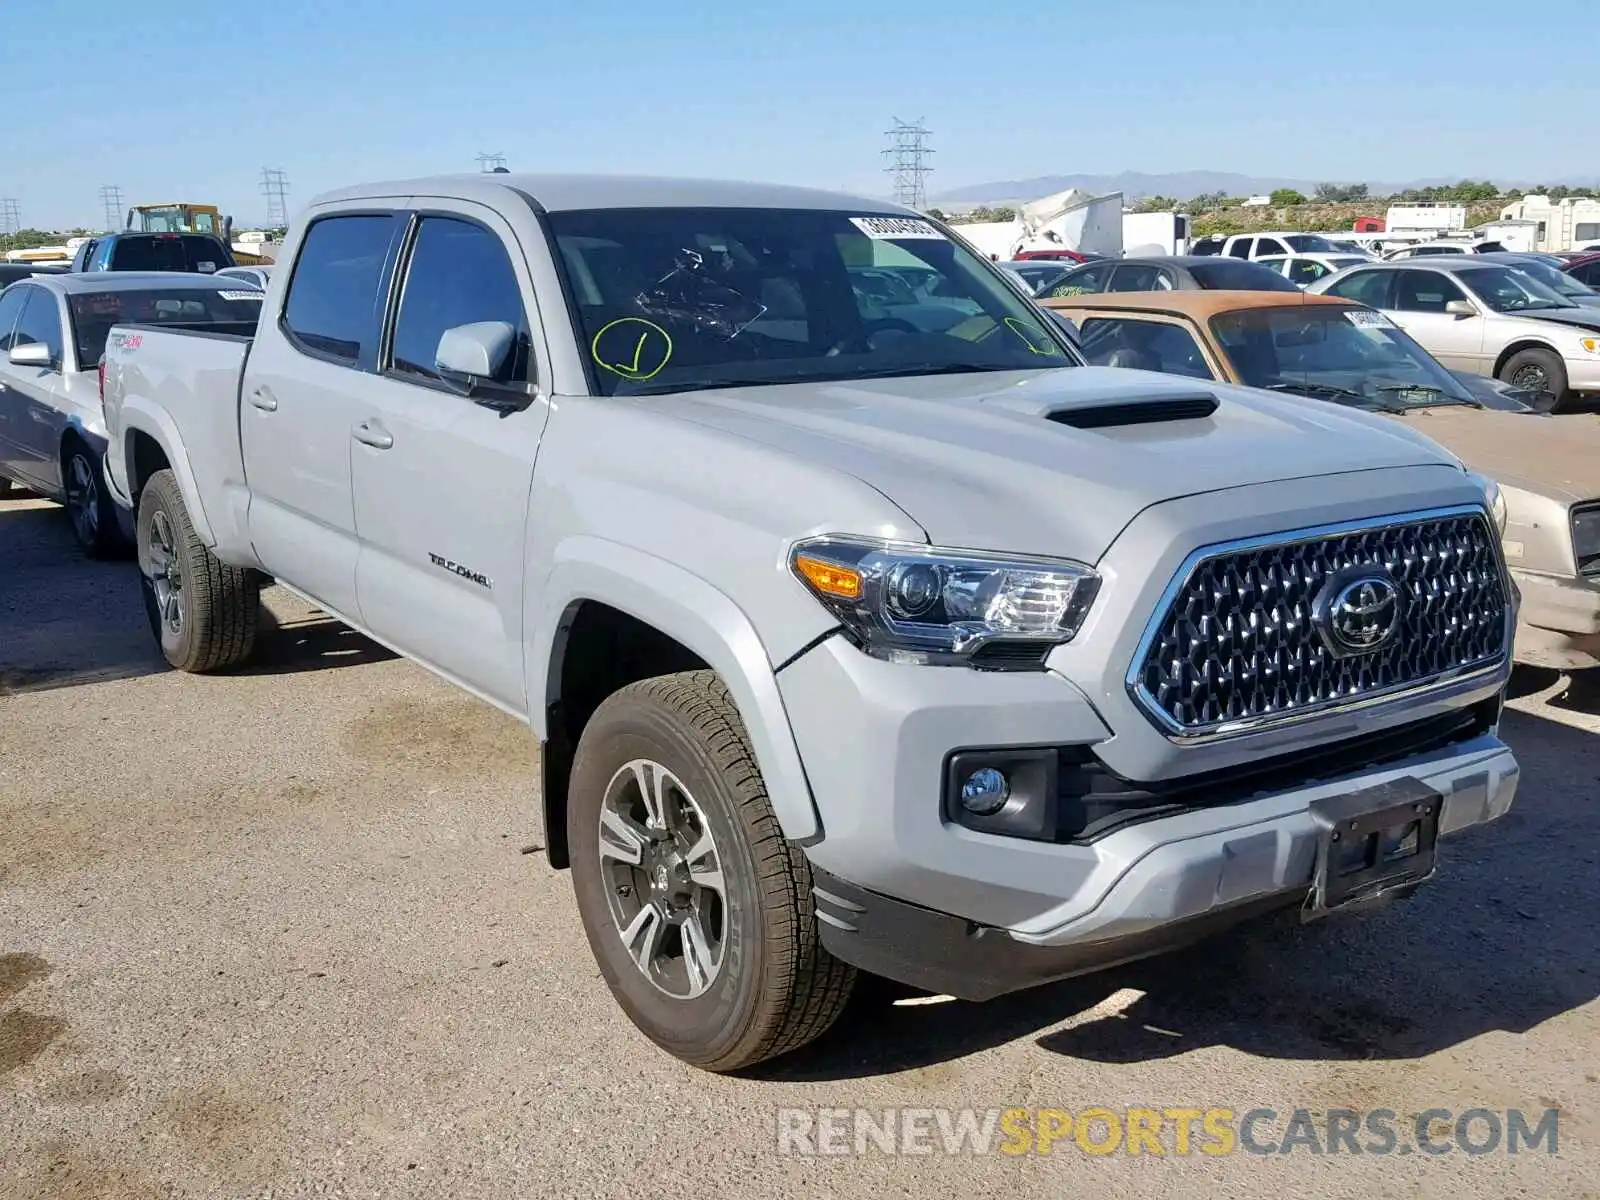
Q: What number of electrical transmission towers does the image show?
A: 5